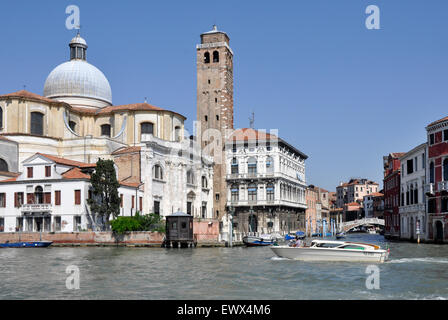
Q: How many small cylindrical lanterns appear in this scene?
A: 1